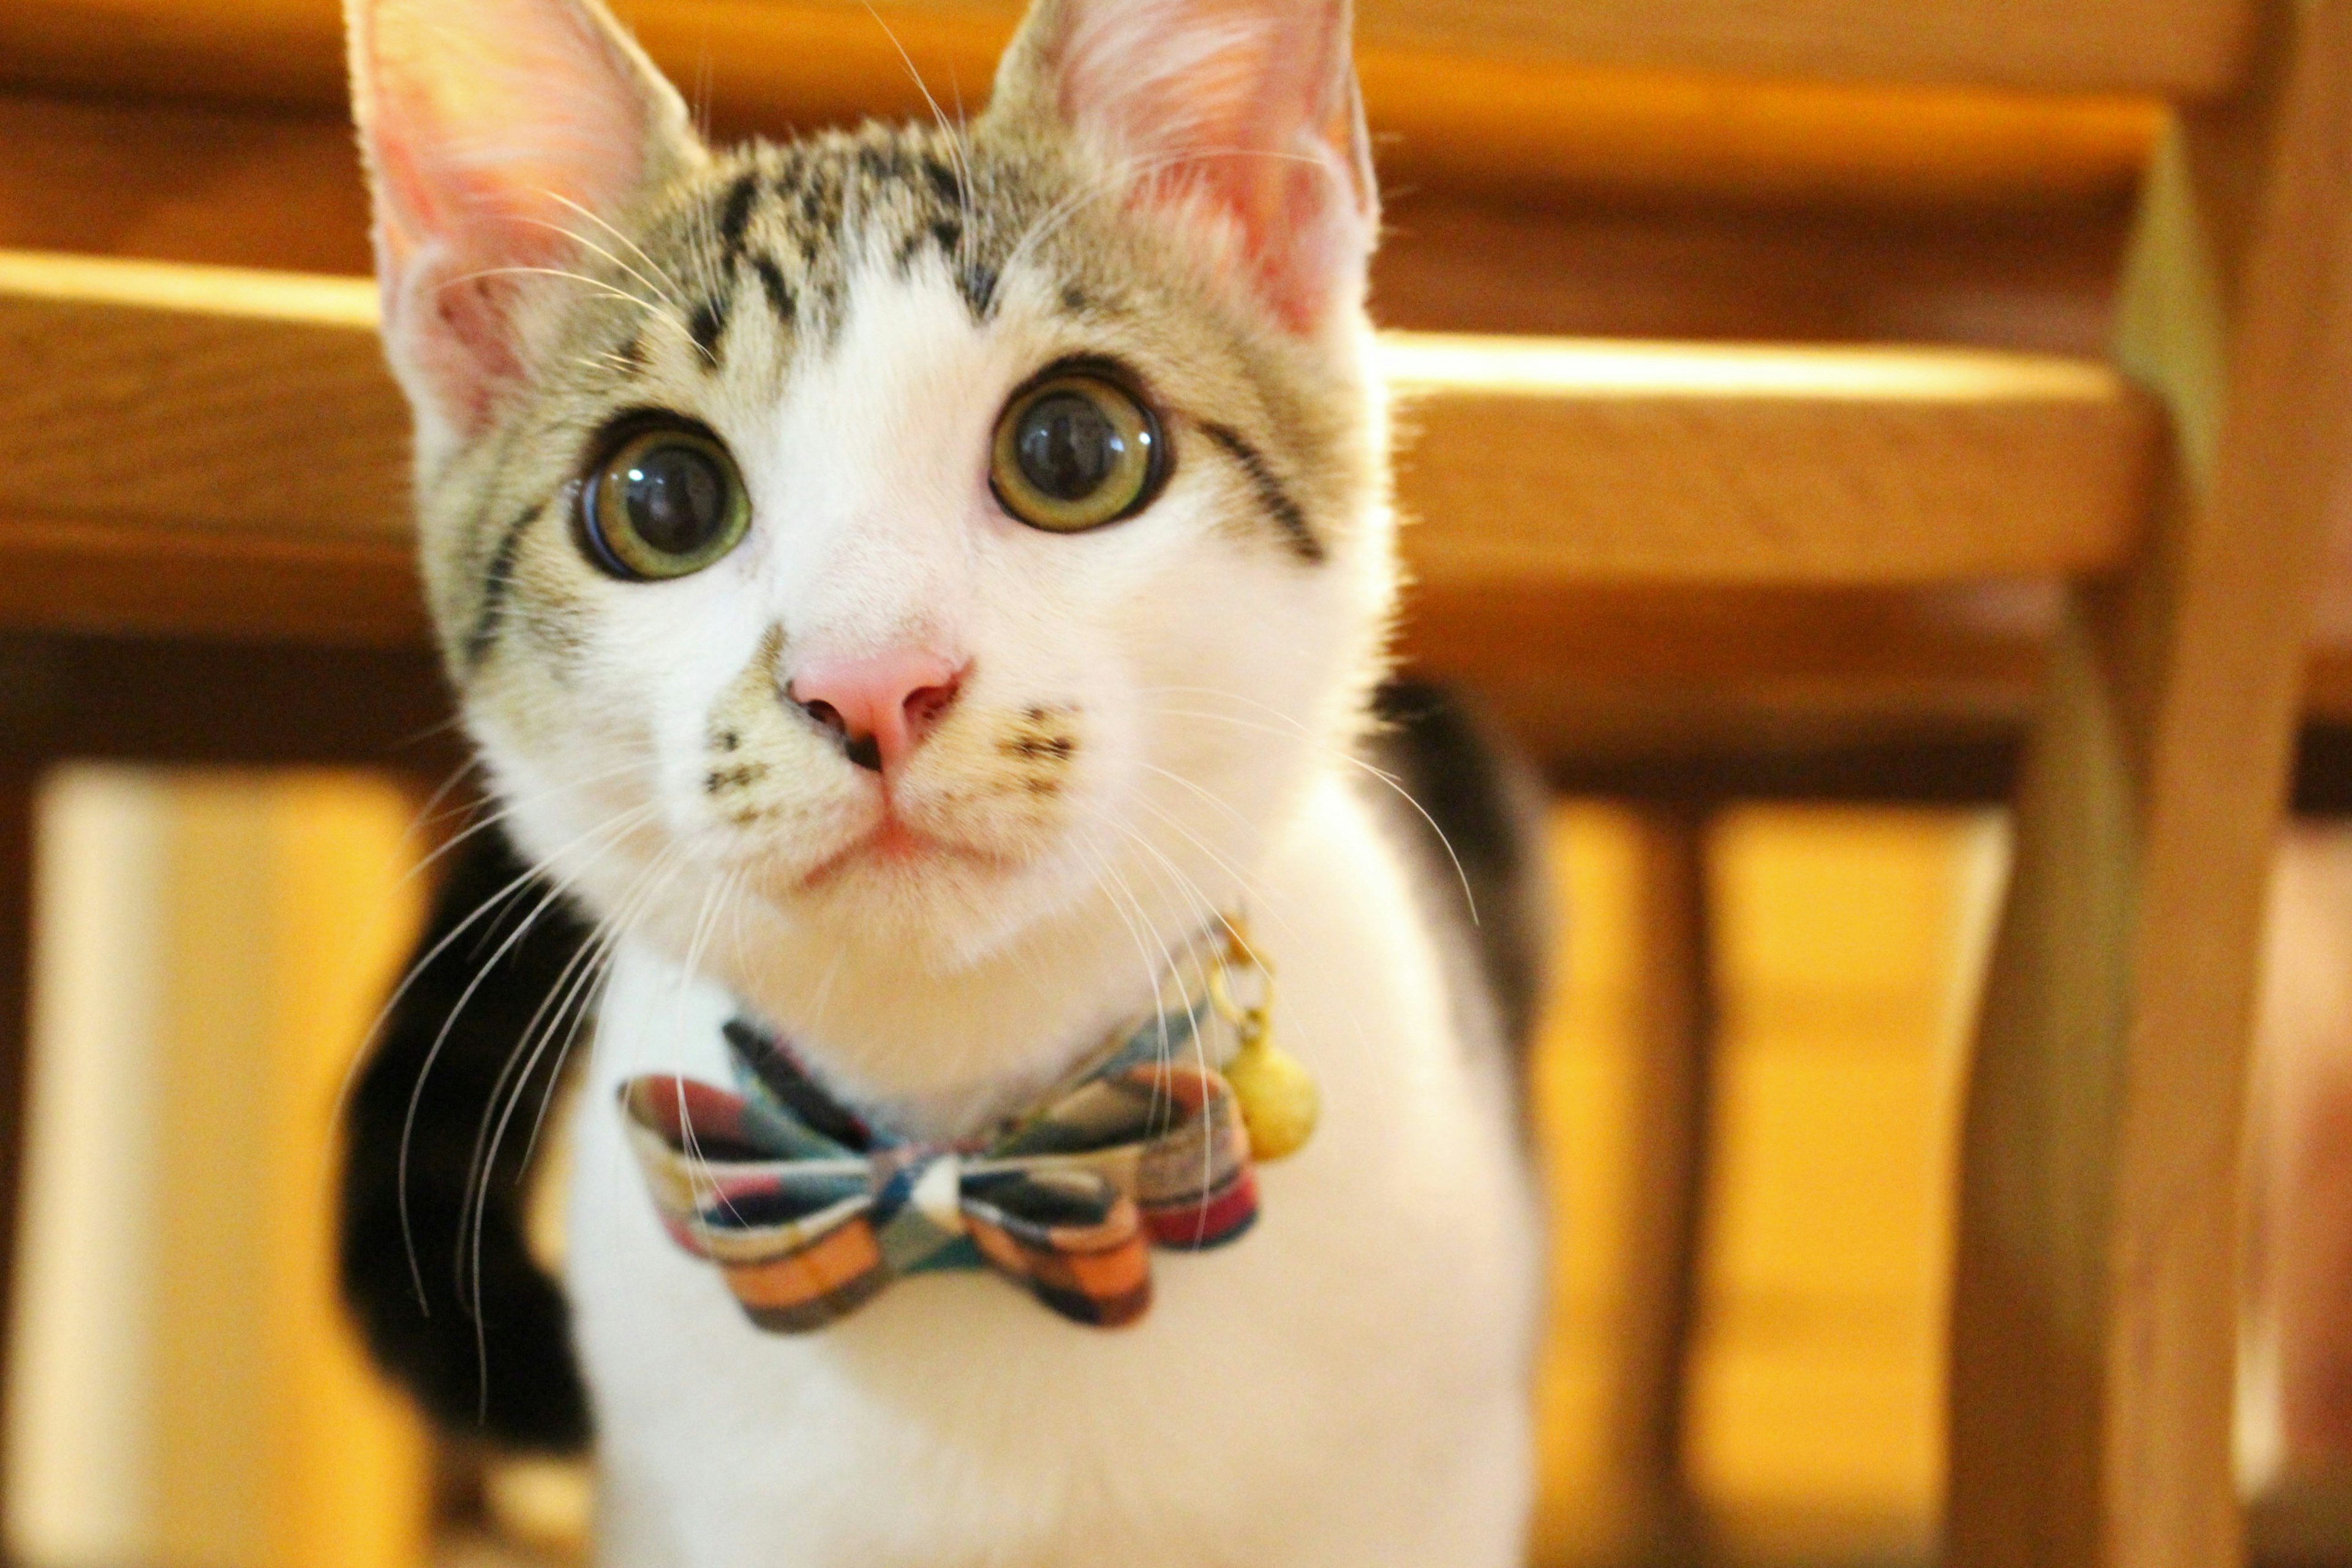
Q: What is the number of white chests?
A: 1